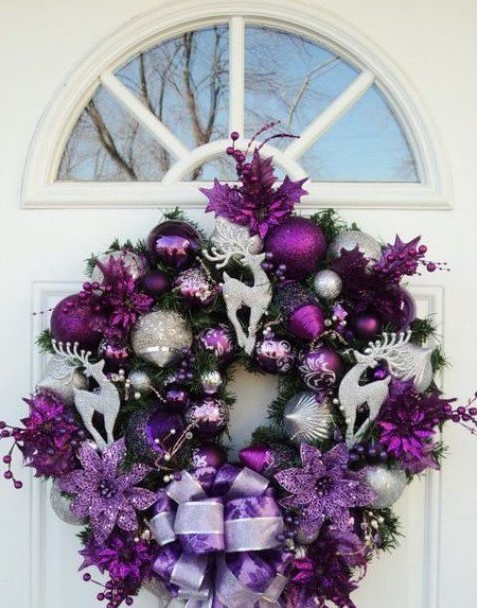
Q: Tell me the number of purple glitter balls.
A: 2